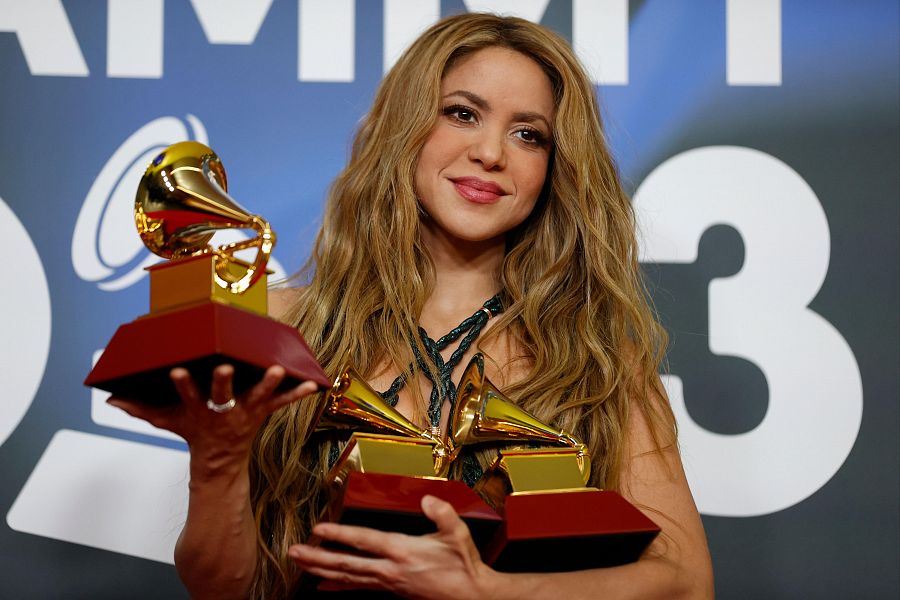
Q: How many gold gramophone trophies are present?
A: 3